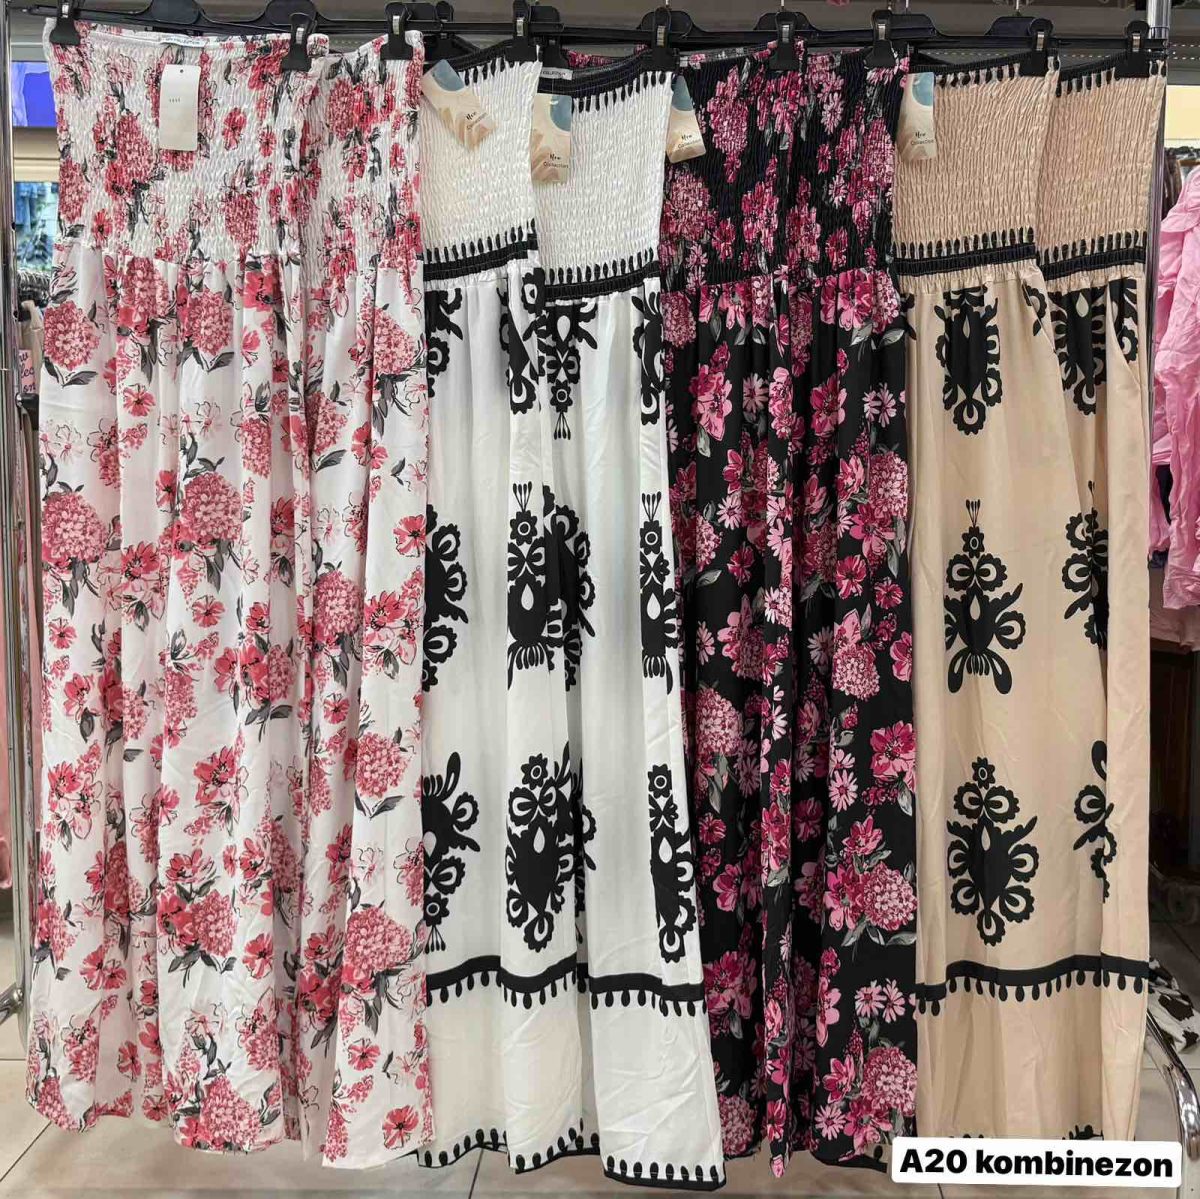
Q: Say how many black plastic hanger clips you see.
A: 11